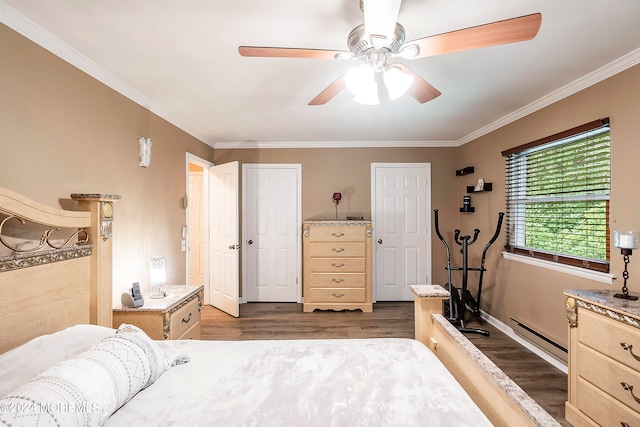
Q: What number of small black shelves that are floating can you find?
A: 3